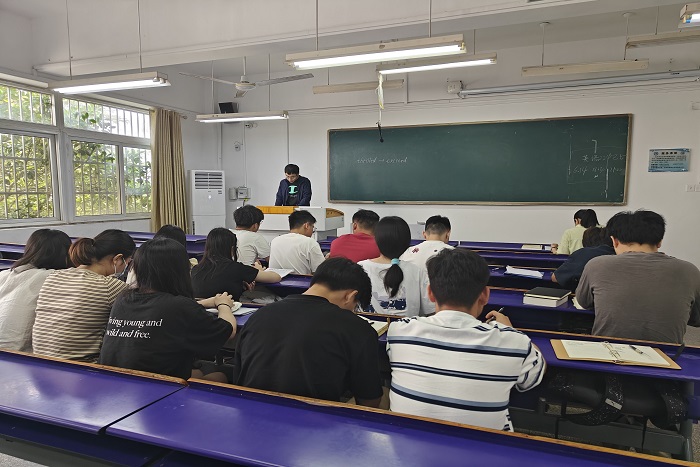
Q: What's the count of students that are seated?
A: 15